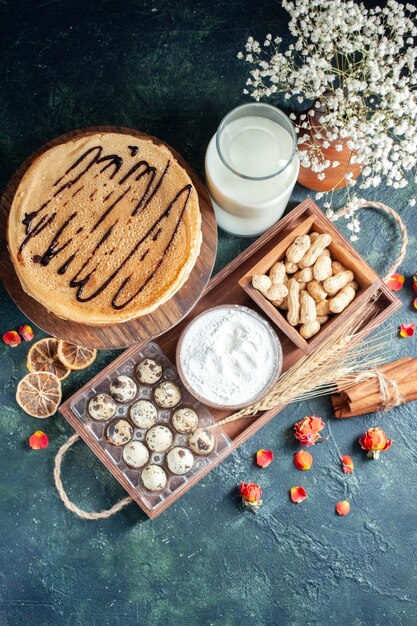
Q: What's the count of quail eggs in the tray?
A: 12